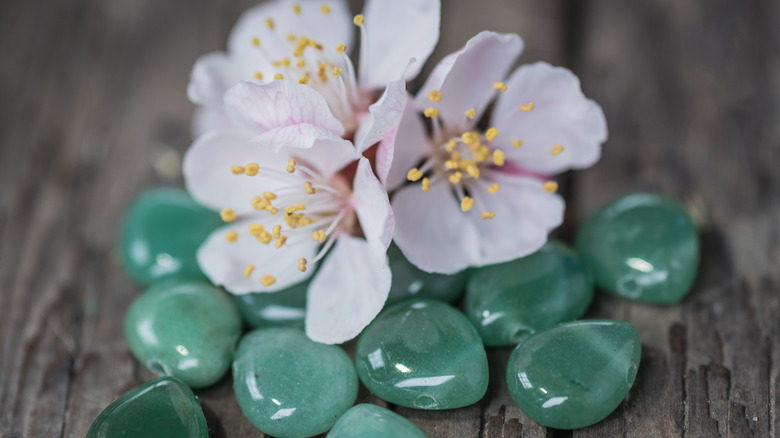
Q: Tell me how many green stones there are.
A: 11